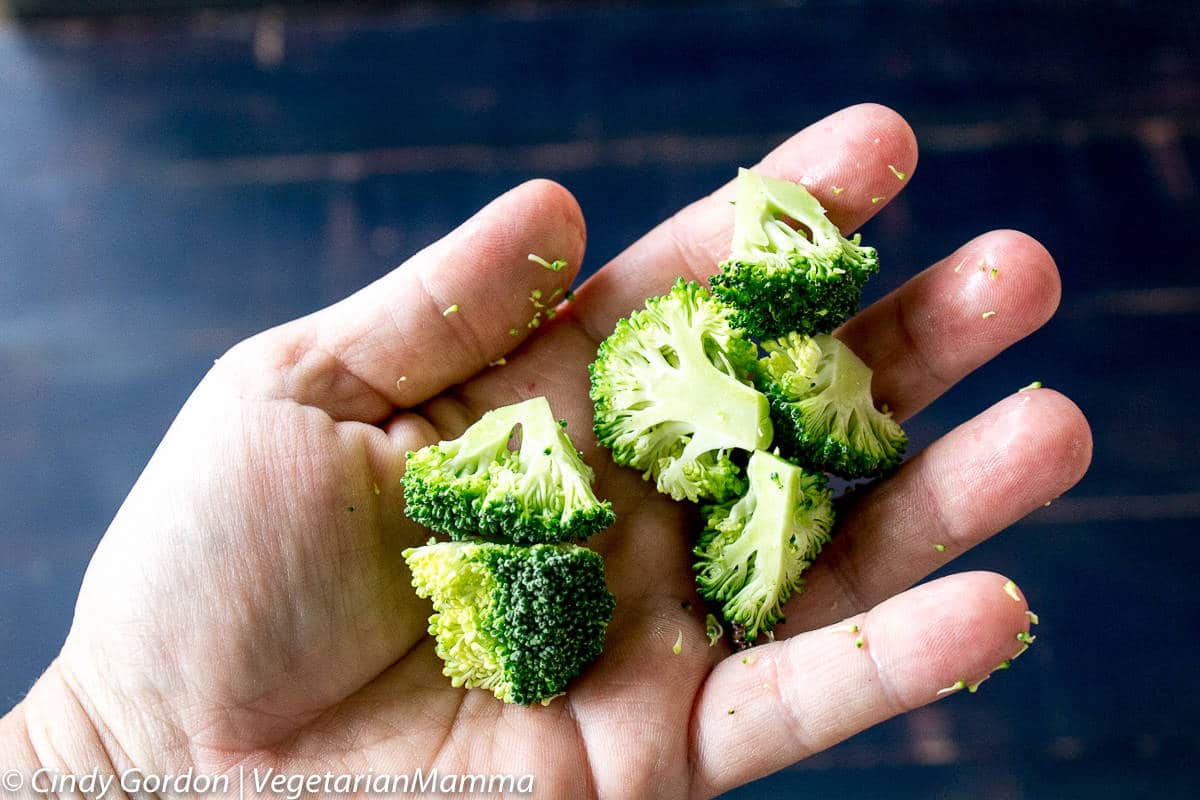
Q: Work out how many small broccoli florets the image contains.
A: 6